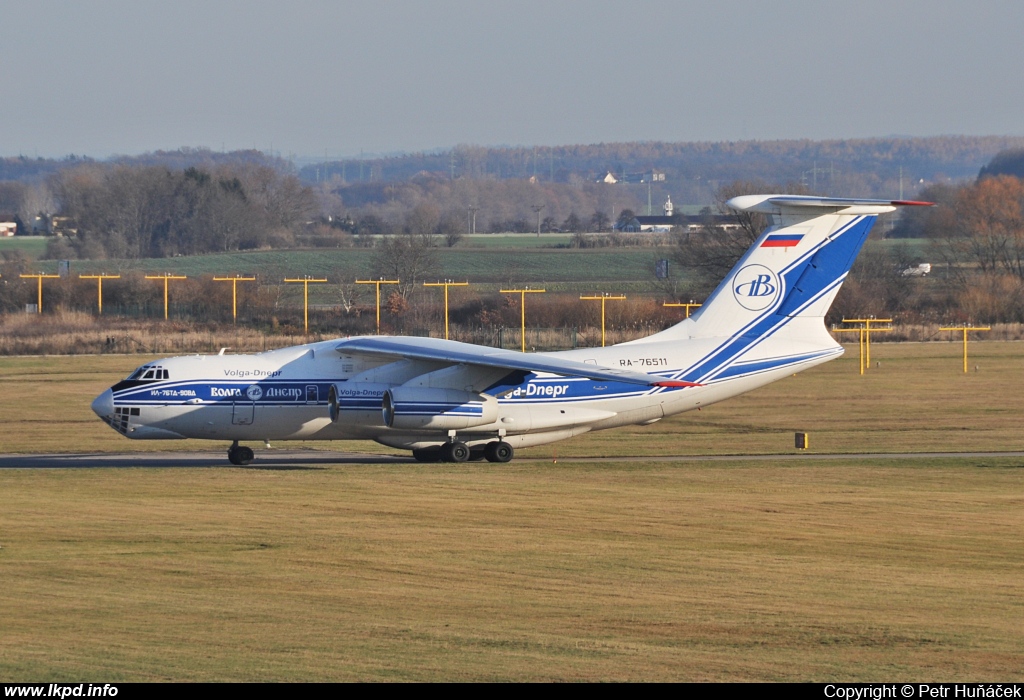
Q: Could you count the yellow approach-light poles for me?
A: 13